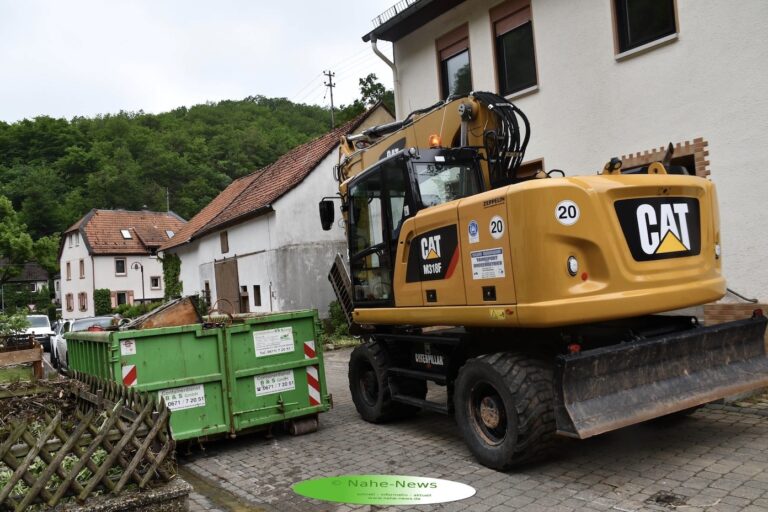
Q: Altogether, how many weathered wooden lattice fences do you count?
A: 1